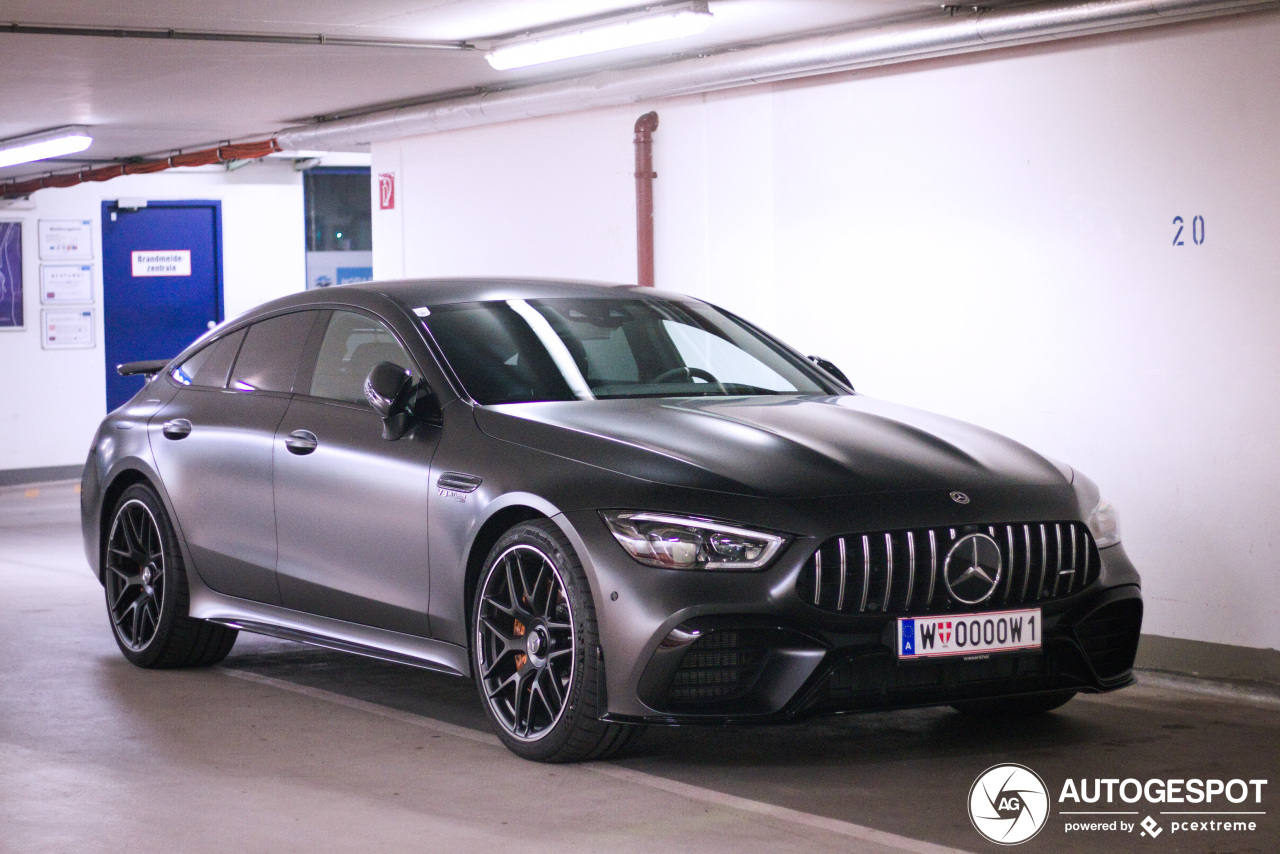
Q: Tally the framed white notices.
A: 3